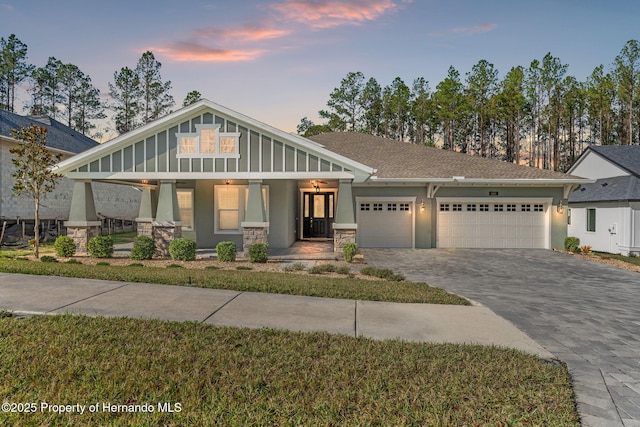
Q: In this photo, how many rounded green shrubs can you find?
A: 8